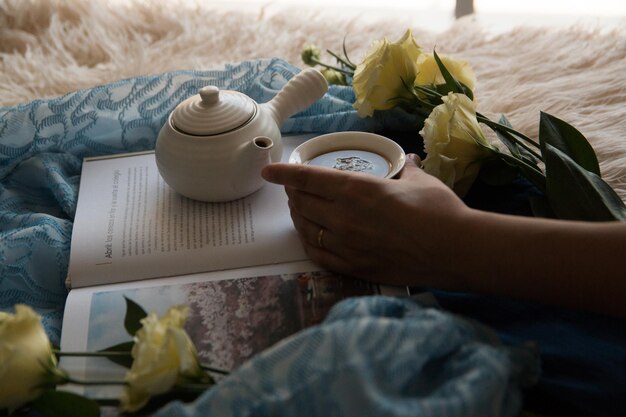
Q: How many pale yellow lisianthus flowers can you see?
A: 5